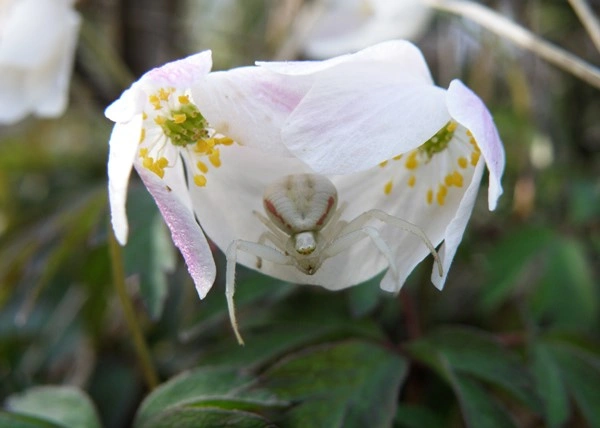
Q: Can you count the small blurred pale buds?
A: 1